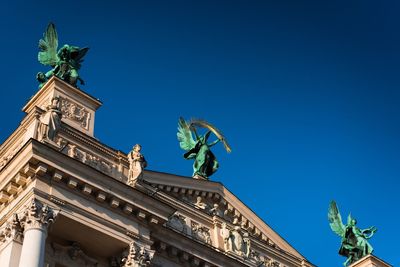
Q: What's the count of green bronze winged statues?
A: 3